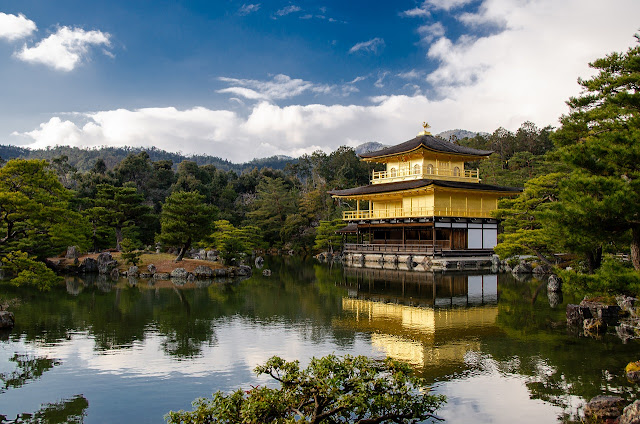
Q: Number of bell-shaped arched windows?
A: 4